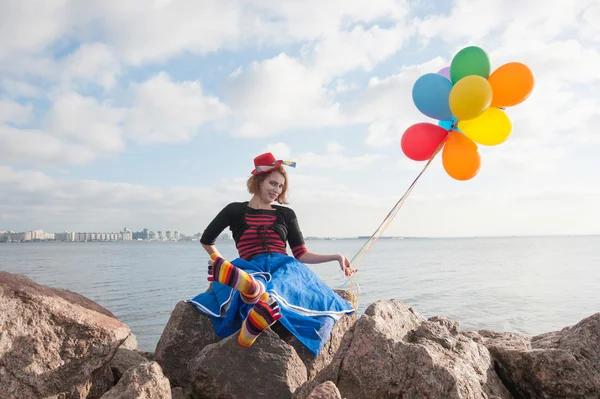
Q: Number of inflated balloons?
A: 9